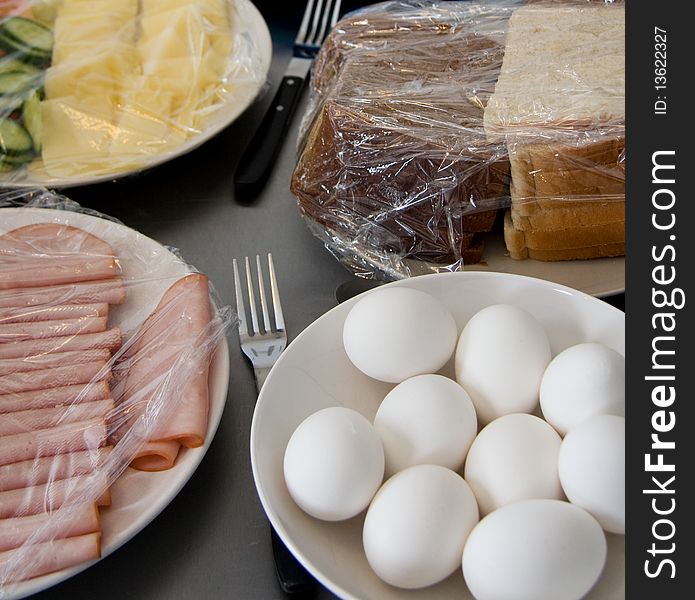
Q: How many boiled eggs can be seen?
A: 9